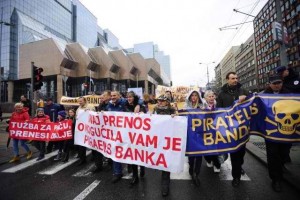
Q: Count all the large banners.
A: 3